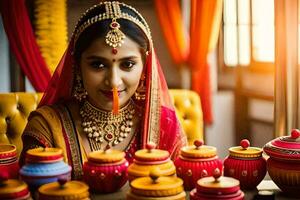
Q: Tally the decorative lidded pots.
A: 11